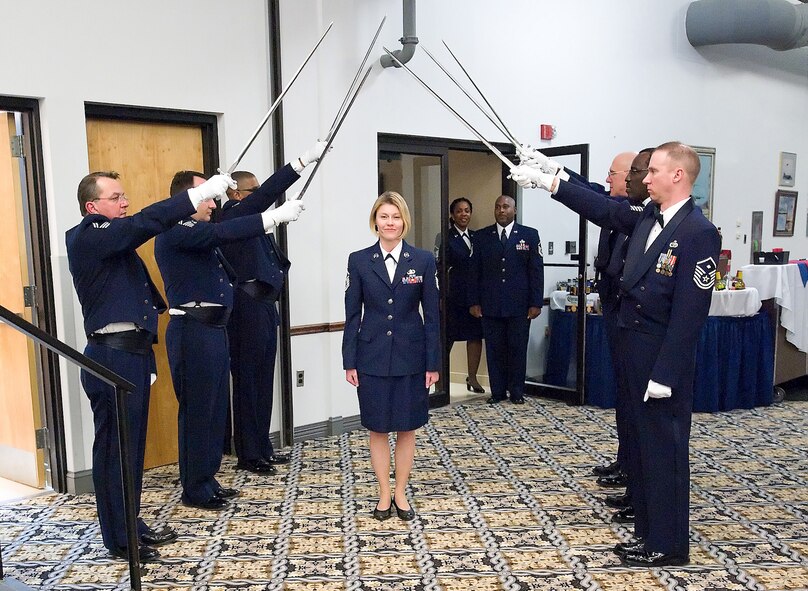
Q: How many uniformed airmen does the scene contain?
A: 9